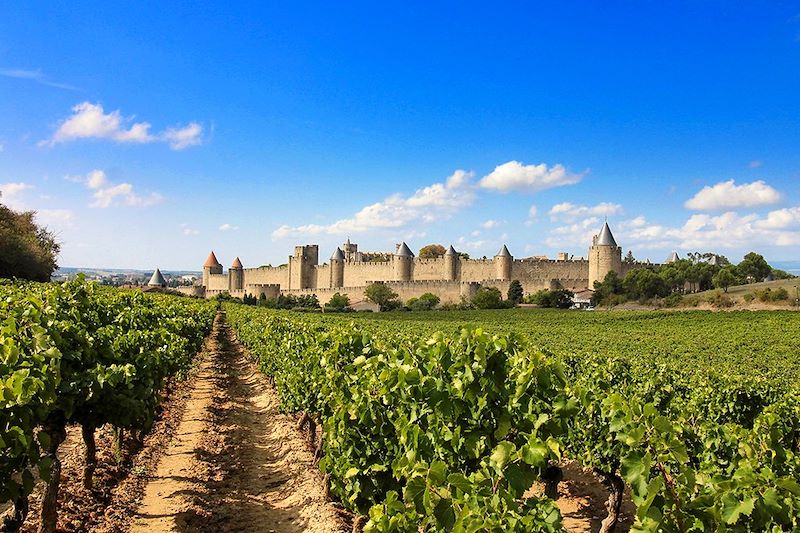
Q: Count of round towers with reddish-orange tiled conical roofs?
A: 2